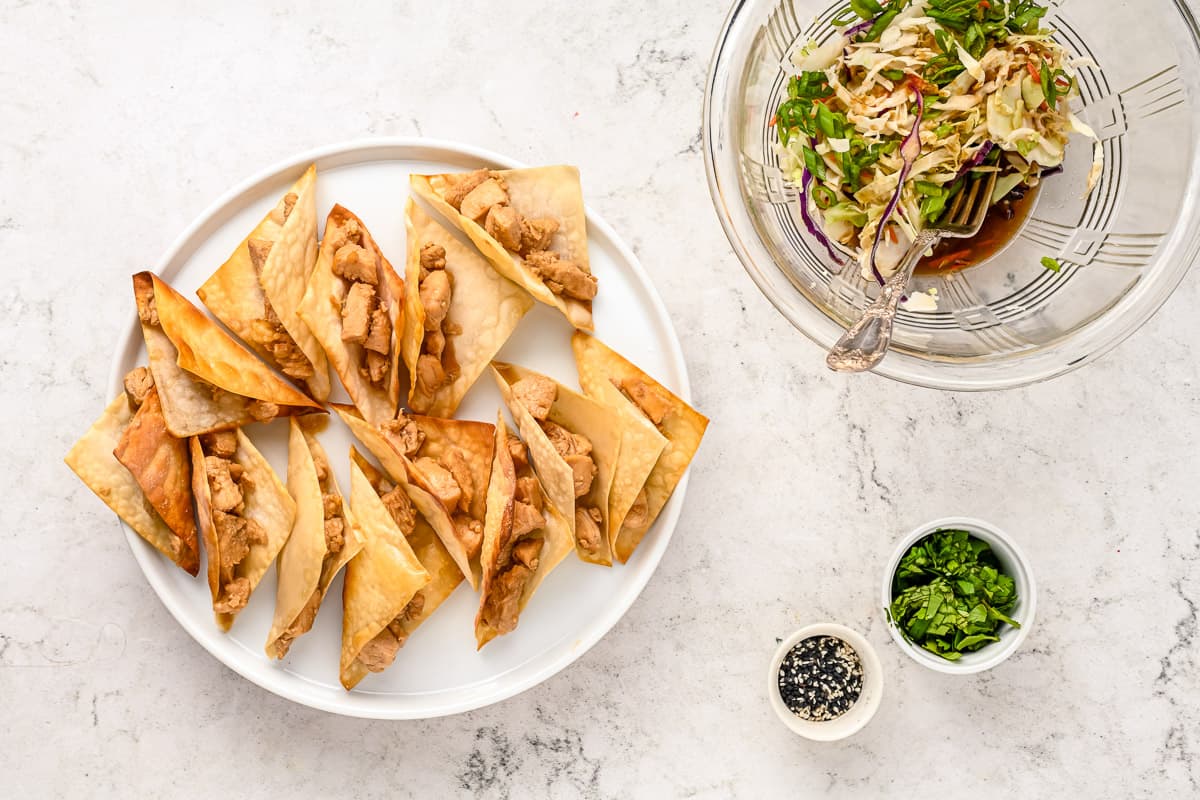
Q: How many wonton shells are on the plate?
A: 13